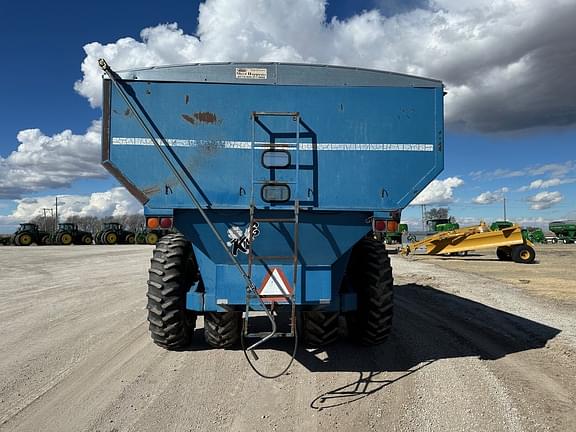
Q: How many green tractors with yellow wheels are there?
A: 4